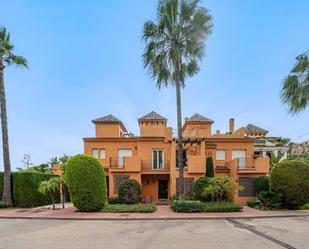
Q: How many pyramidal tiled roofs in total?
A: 4